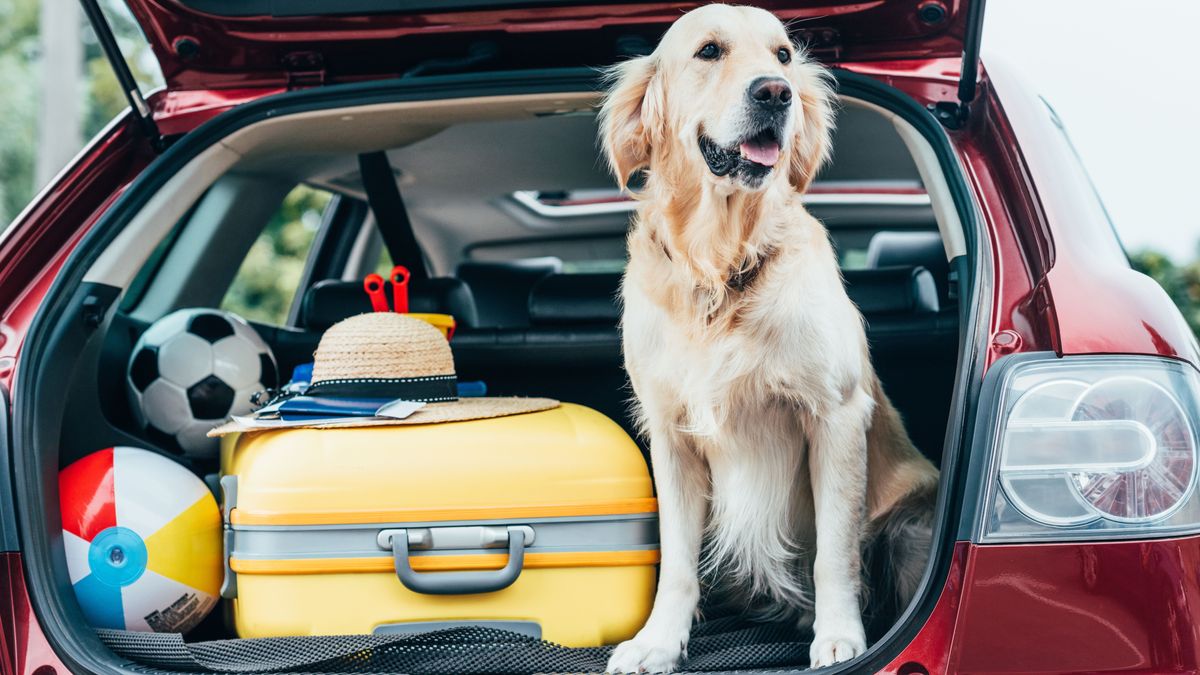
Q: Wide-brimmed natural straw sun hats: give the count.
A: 1